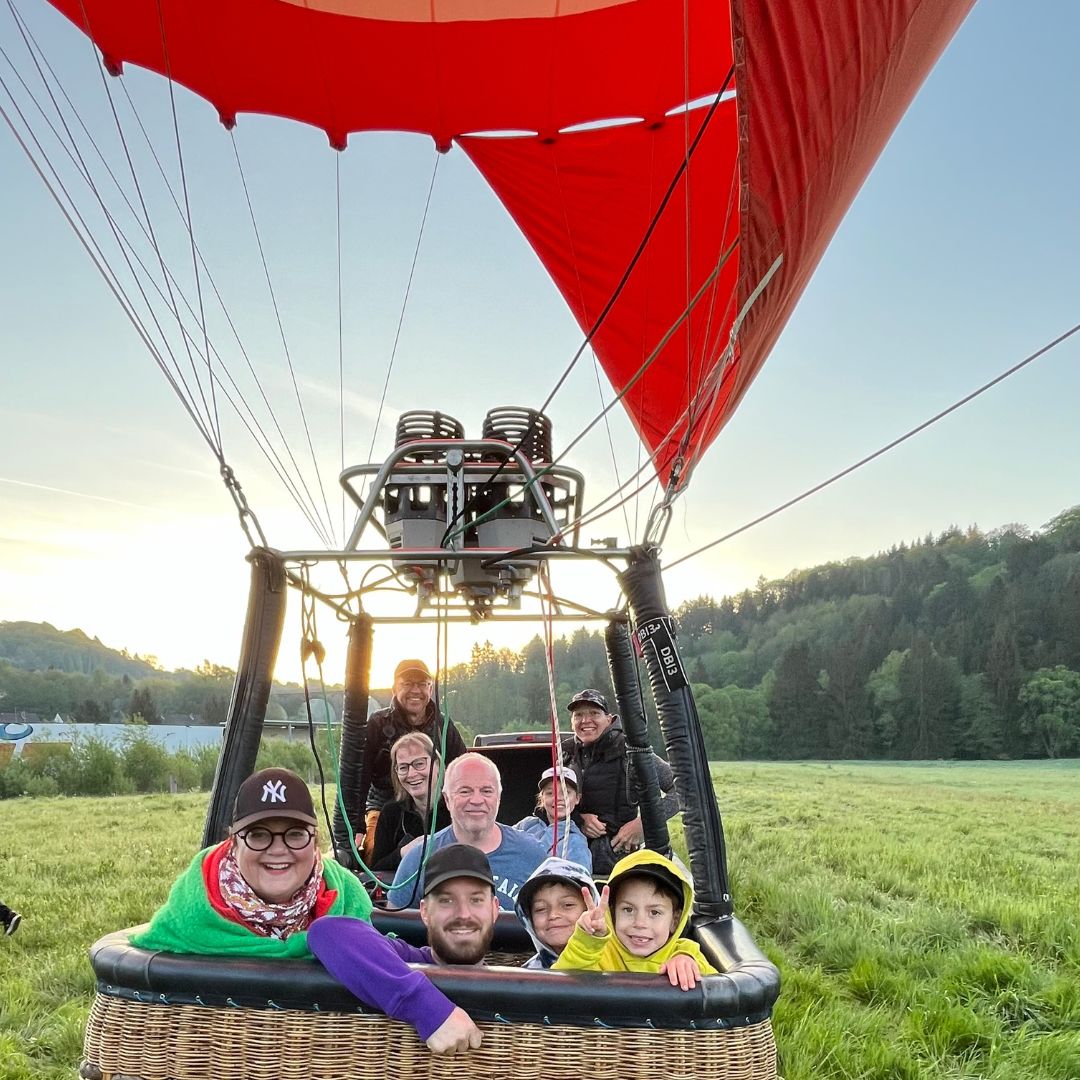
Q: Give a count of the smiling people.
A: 9